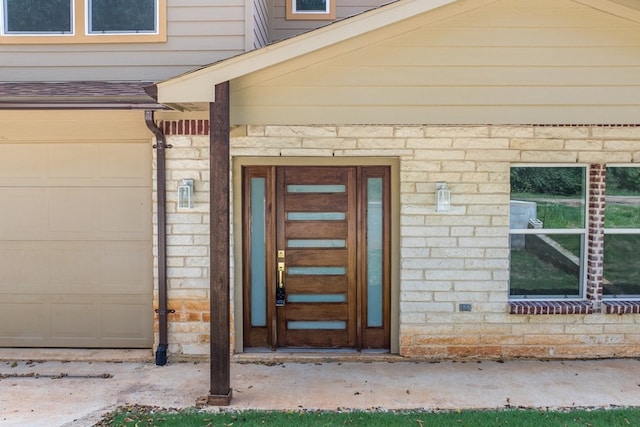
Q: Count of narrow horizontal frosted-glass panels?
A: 6